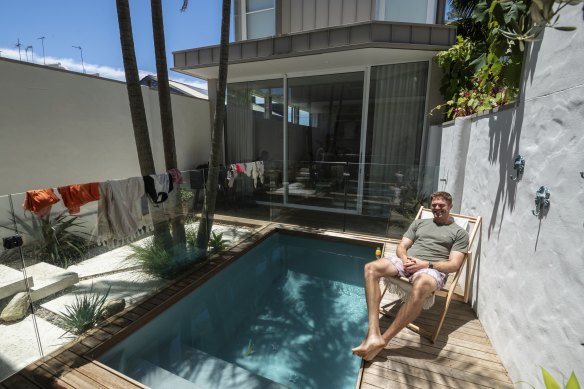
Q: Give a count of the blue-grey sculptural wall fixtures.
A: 2